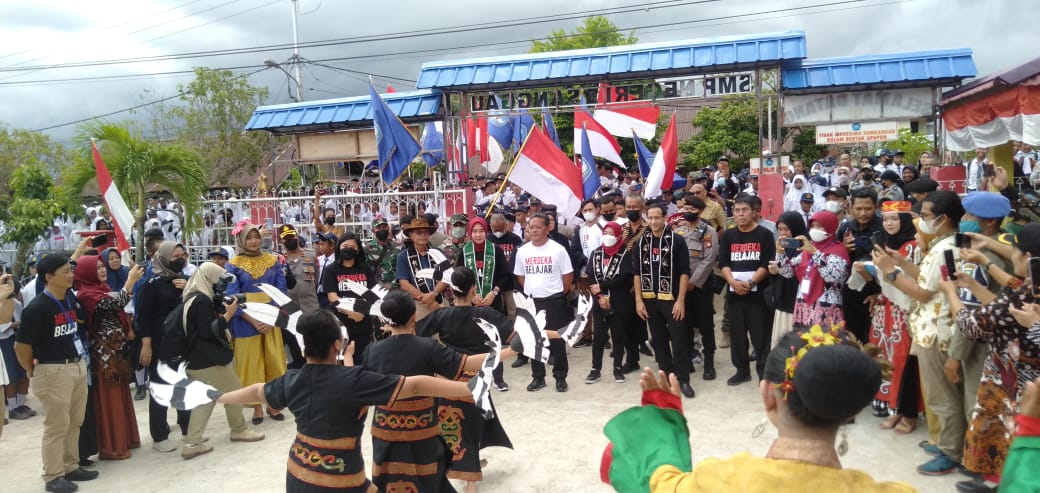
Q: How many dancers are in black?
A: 3